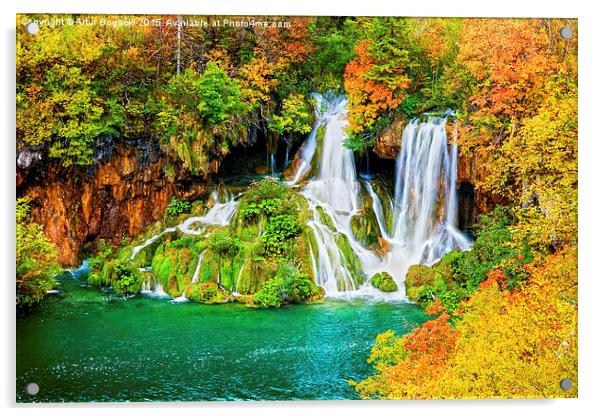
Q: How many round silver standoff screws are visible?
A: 4